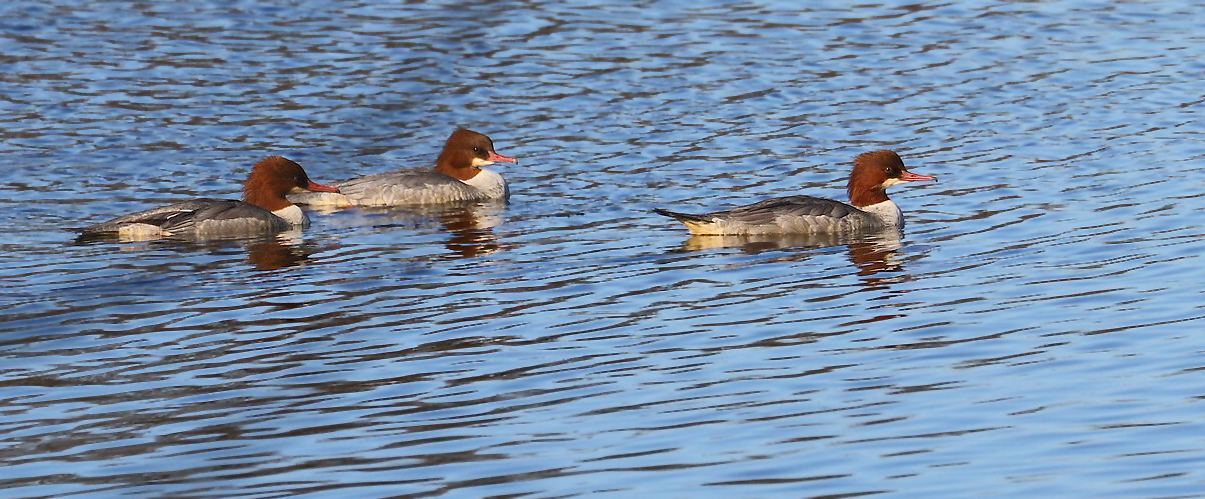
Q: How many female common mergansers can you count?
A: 3